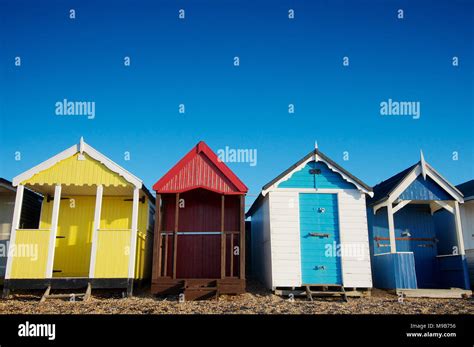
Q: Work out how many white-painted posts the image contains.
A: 6